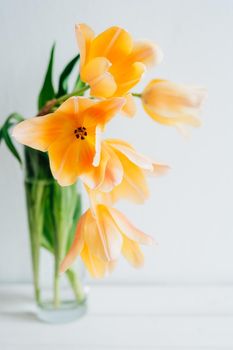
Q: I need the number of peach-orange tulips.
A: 5